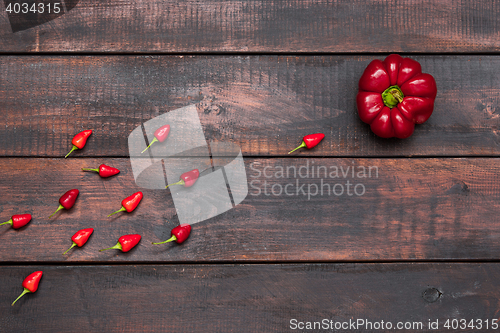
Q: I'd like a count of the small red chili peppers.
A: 12